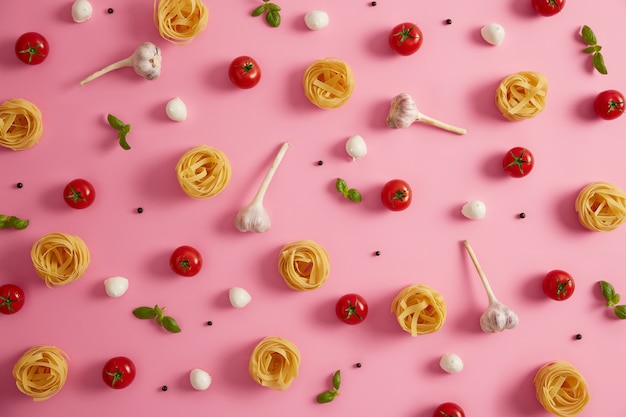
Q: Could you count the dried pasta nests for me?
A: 12